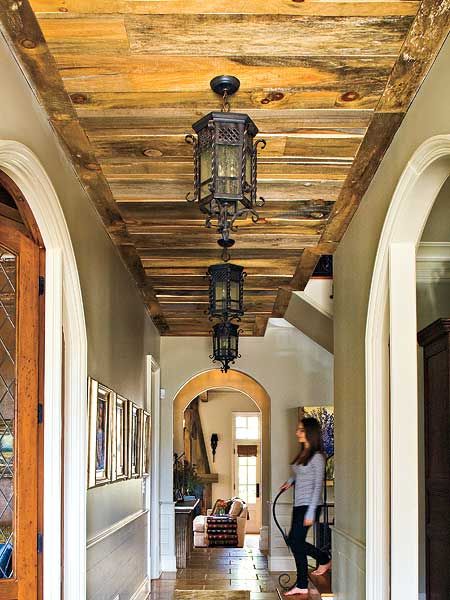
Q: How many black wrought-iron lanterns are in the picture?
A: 3